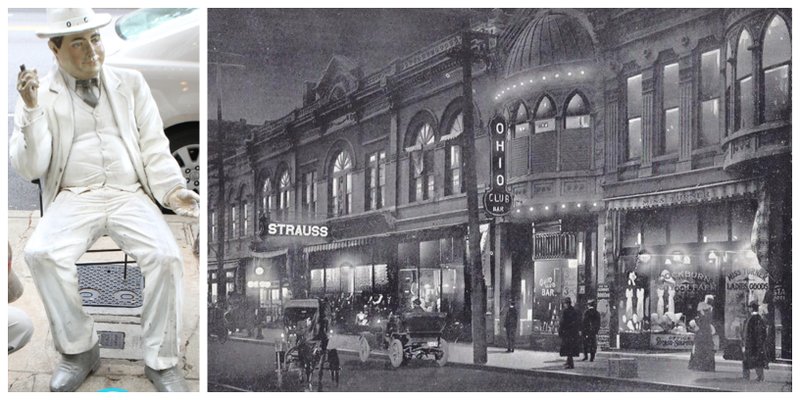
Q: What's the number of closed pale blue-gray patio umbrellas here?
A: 0